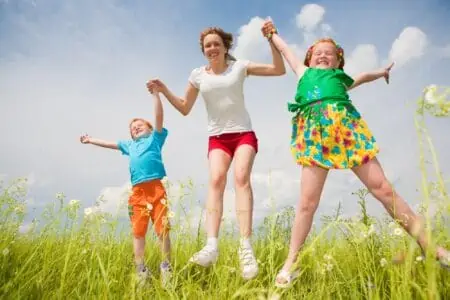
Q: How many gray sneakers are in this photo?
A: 2